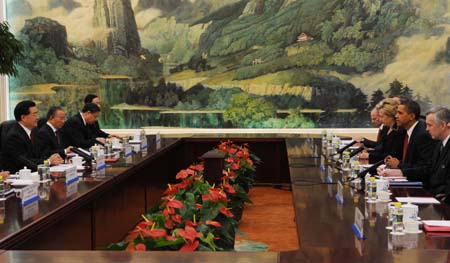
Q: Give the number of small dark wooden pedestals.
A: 1